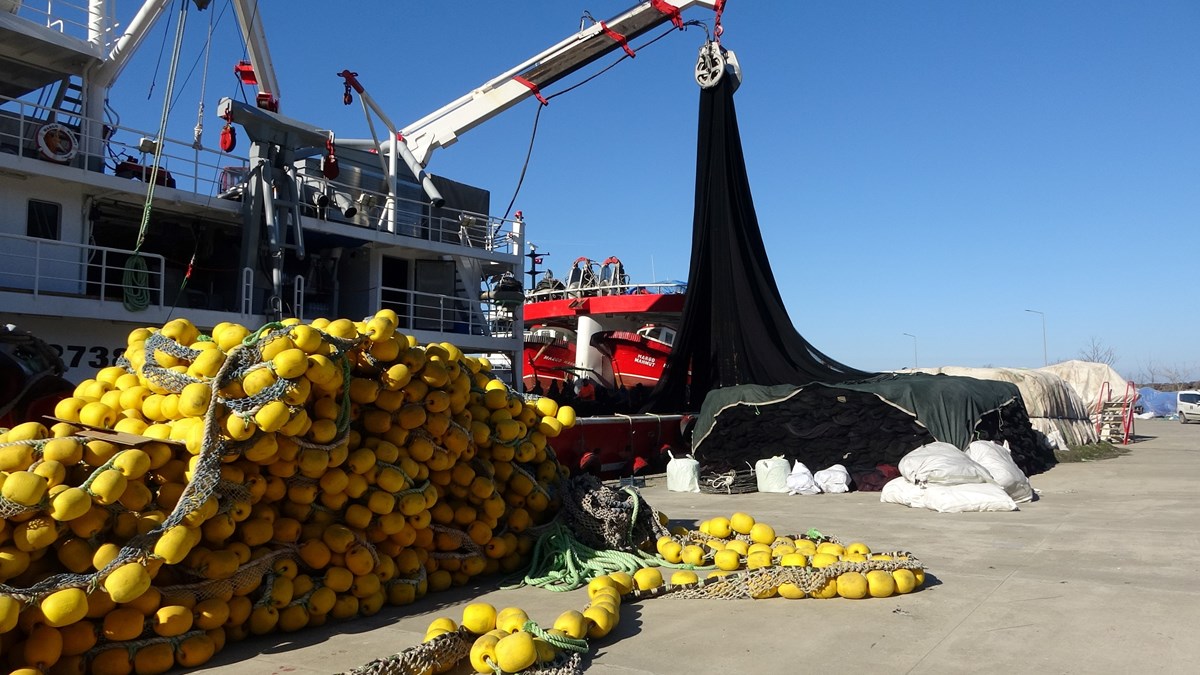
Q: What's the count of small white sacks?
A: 4